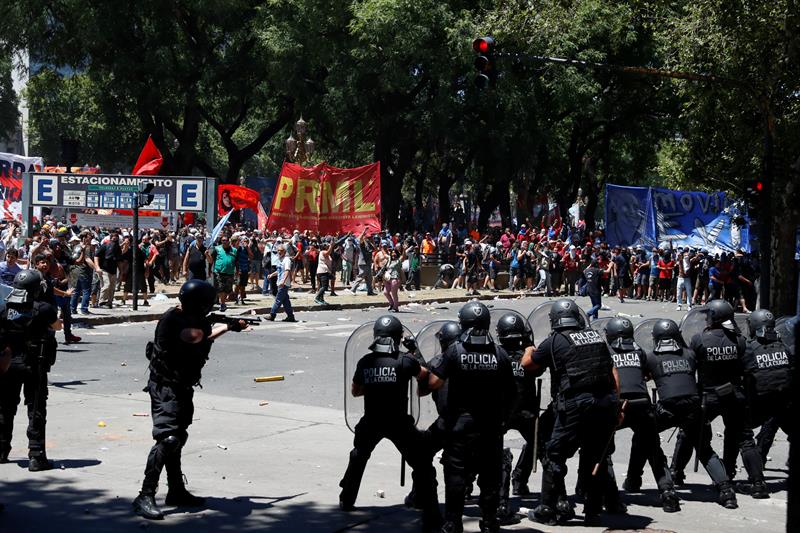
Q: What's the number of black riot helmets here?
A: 11